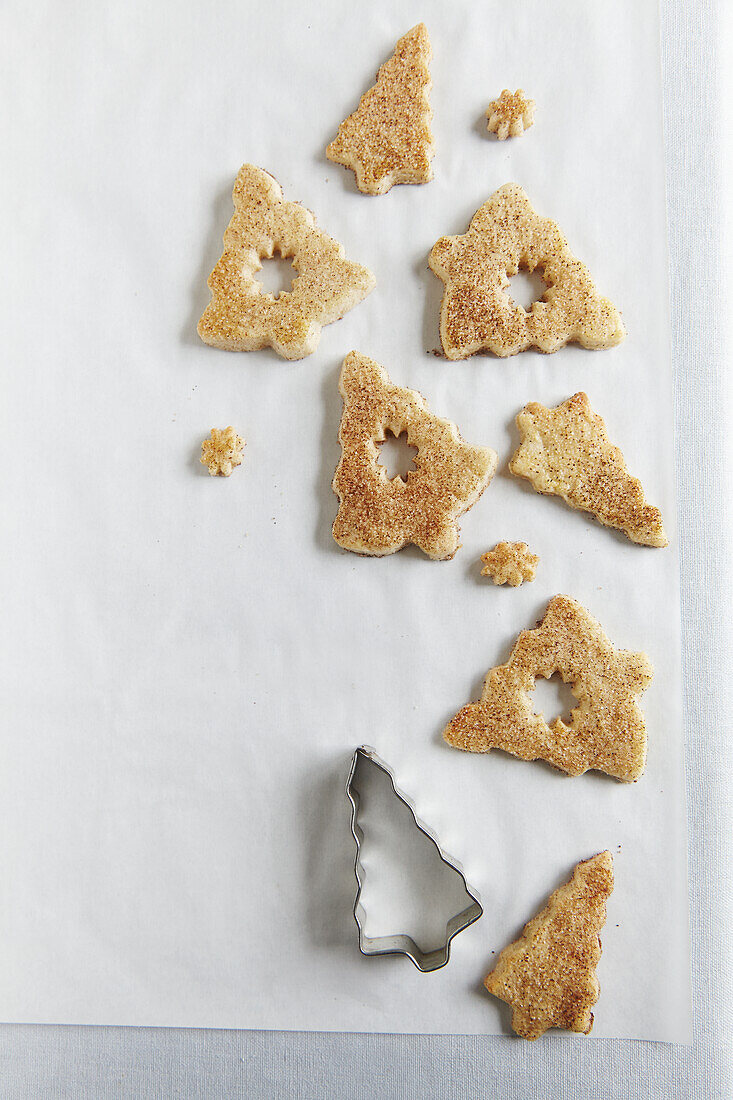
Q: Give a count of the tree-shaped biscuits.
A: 7